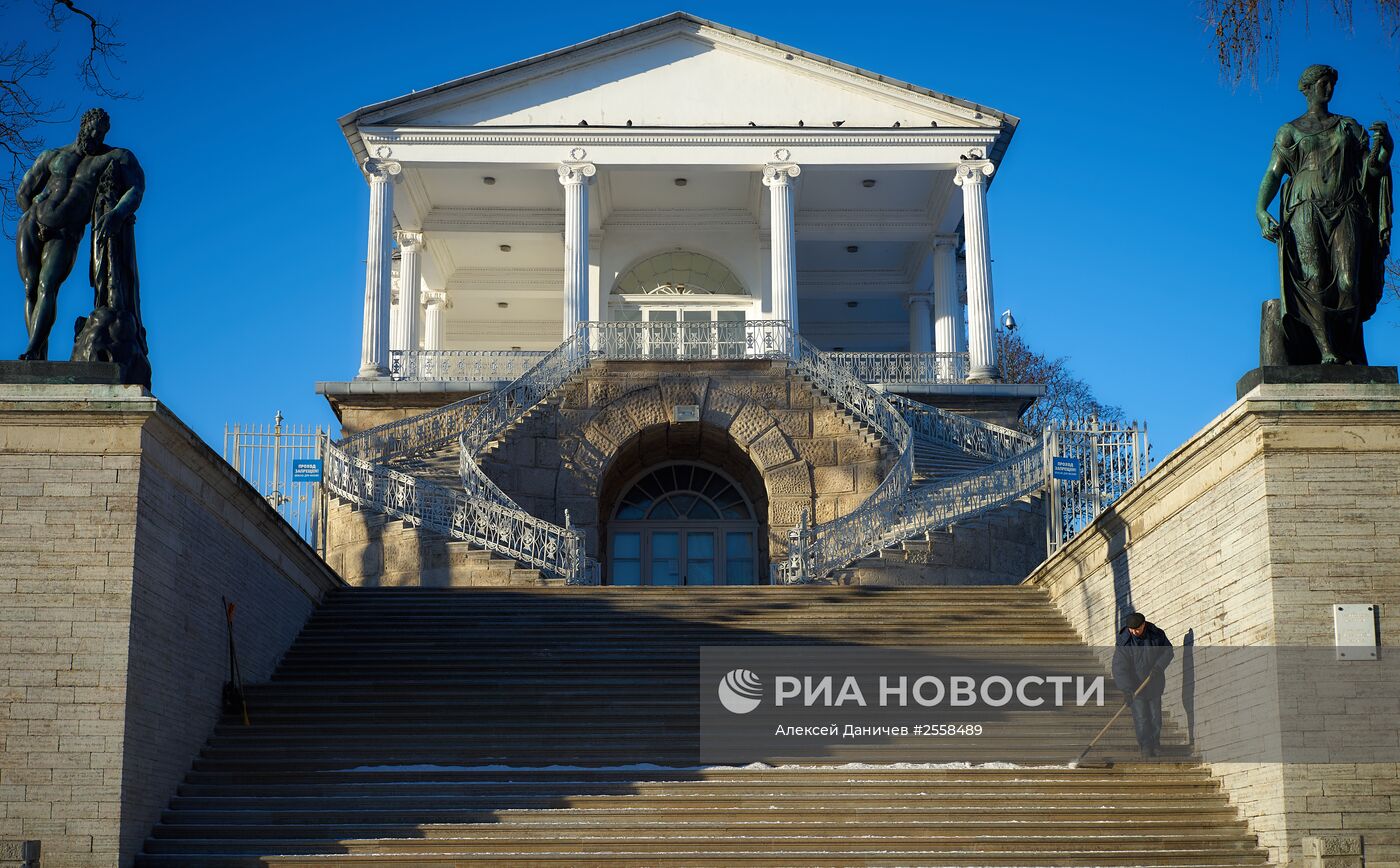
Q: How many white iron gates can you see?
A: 2